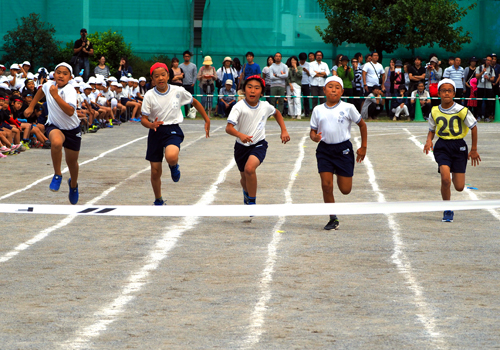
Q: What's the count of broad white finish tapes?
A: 1